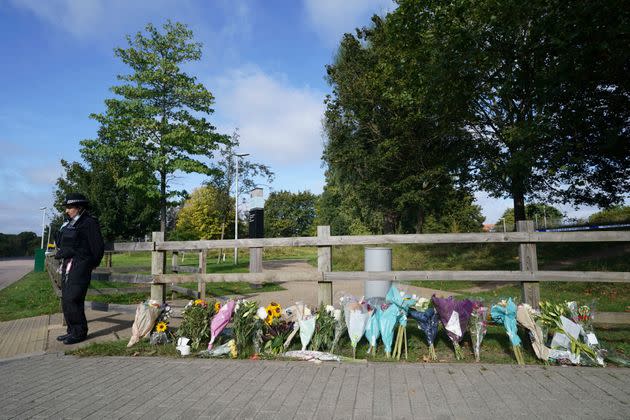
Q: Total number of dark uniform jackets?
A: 1